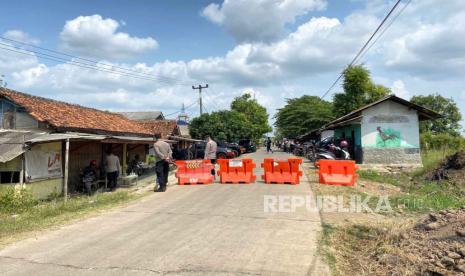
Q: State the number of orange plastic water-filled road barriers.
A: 4